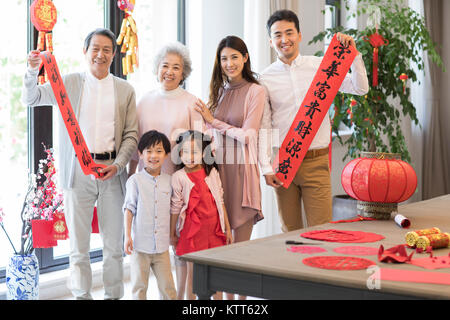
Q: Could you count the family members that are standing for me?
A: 6